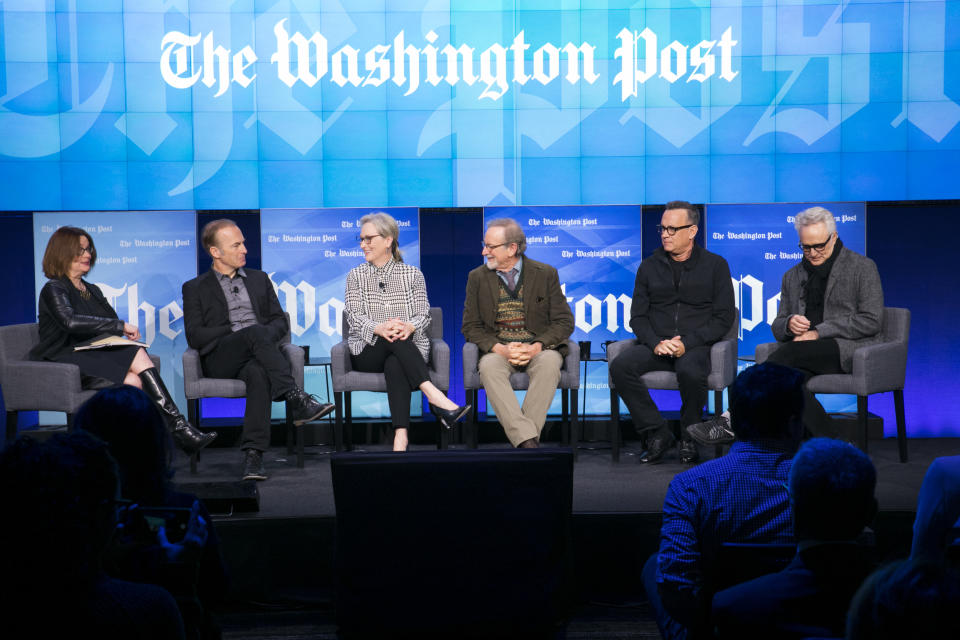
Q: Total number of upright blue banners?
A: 4